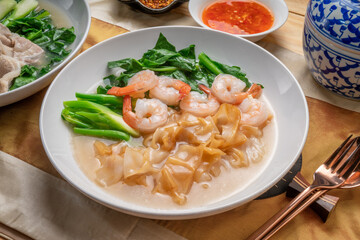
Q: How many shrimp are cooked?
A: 6